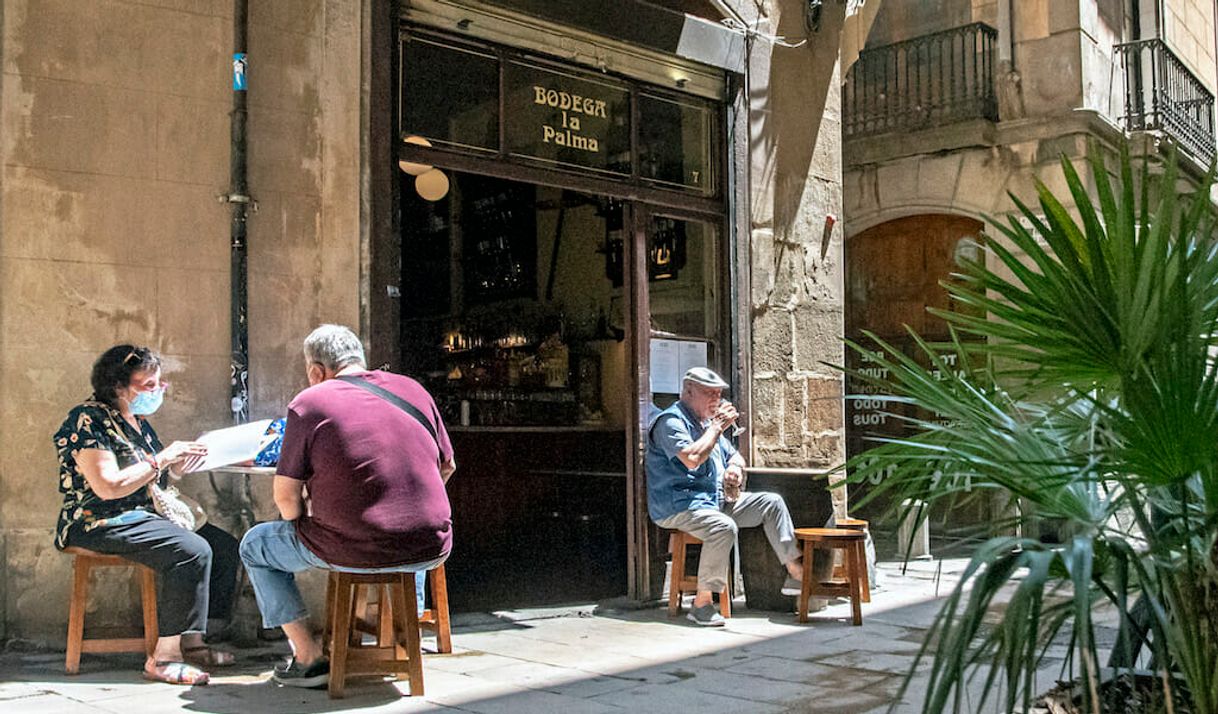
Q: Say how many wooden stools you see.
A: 6